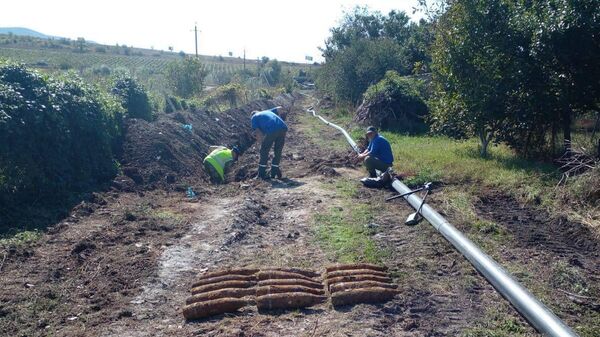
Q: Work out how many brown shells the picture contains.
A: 15